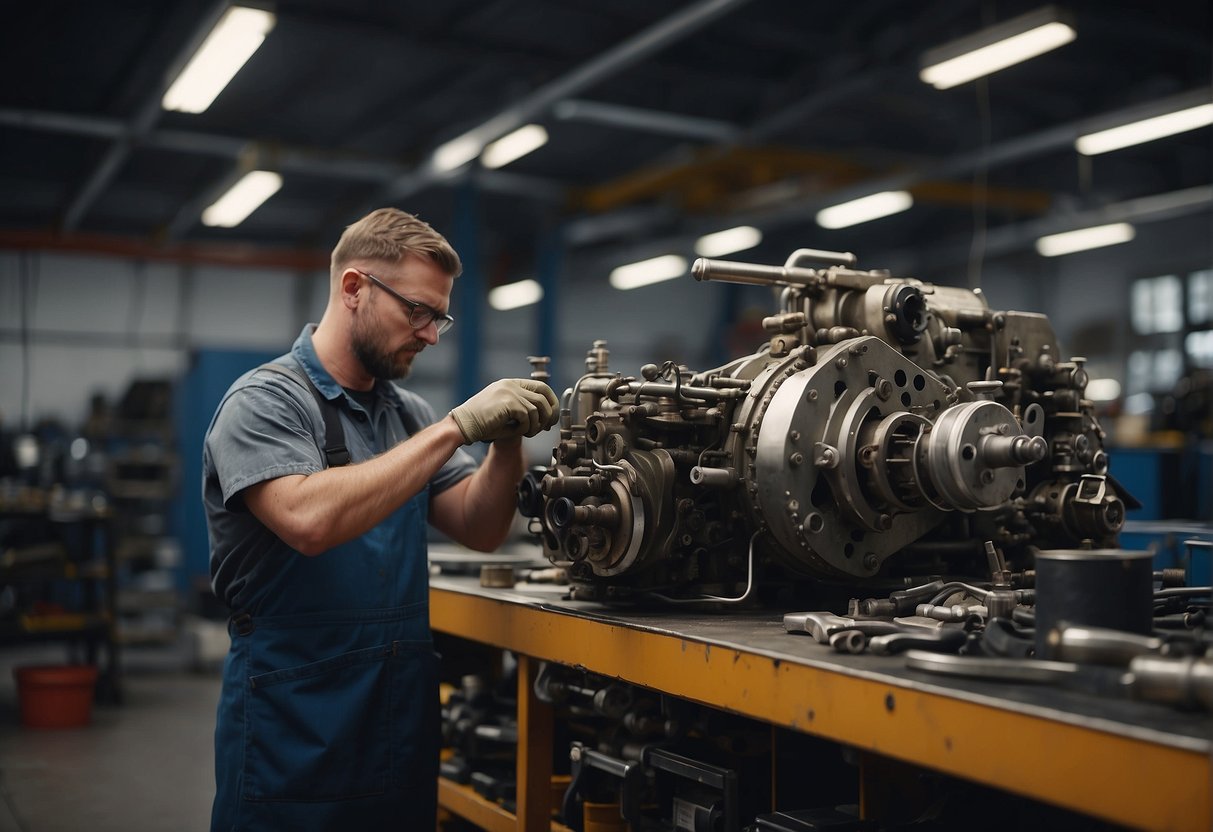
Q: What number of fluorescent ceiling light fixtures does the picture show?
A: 11